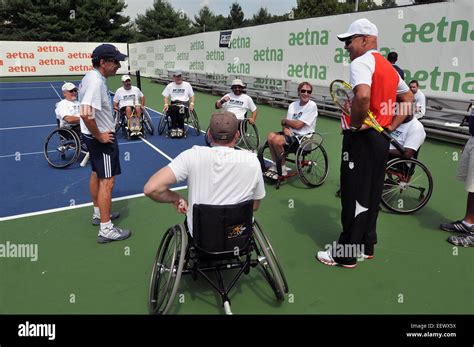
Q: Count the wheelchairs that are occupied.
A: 7